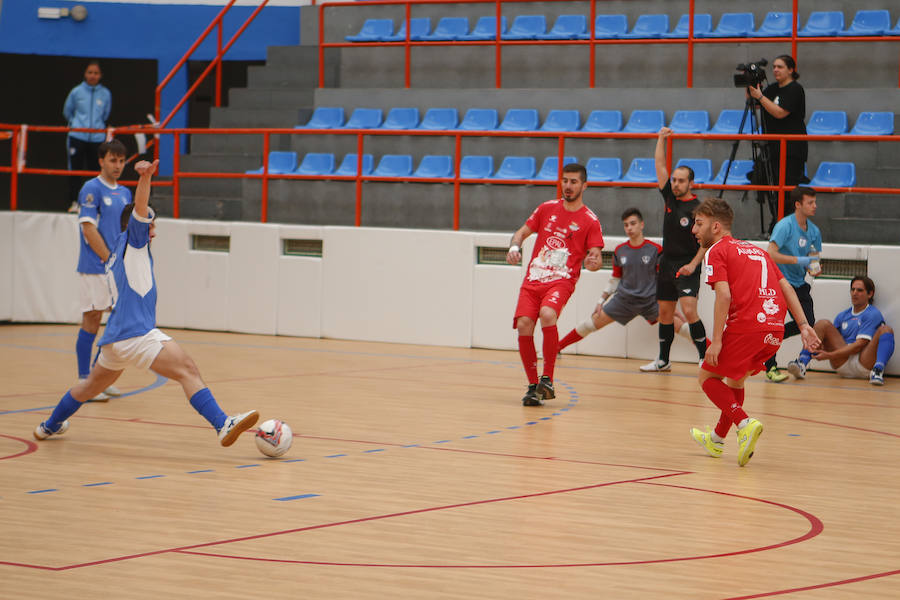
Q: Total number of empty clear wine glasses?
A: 0